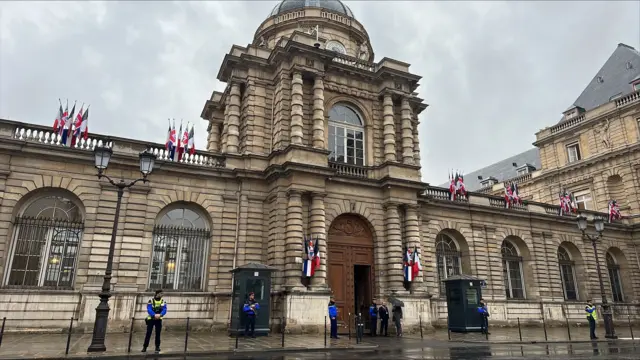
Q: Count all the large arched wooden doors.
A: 1